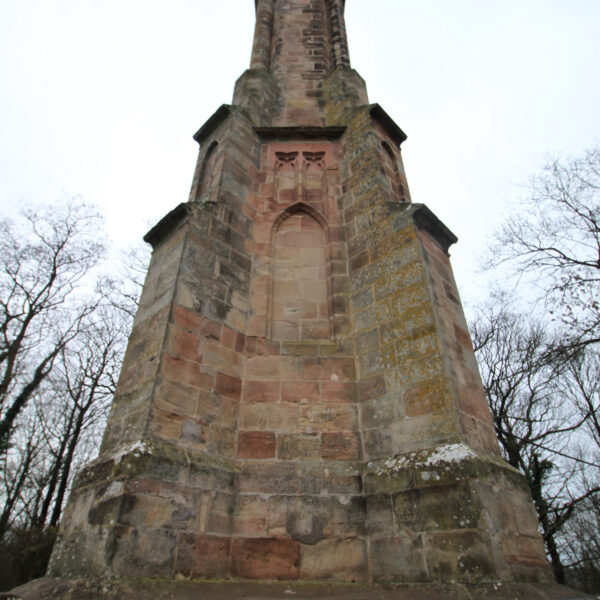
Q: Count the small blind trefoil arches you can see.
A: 2